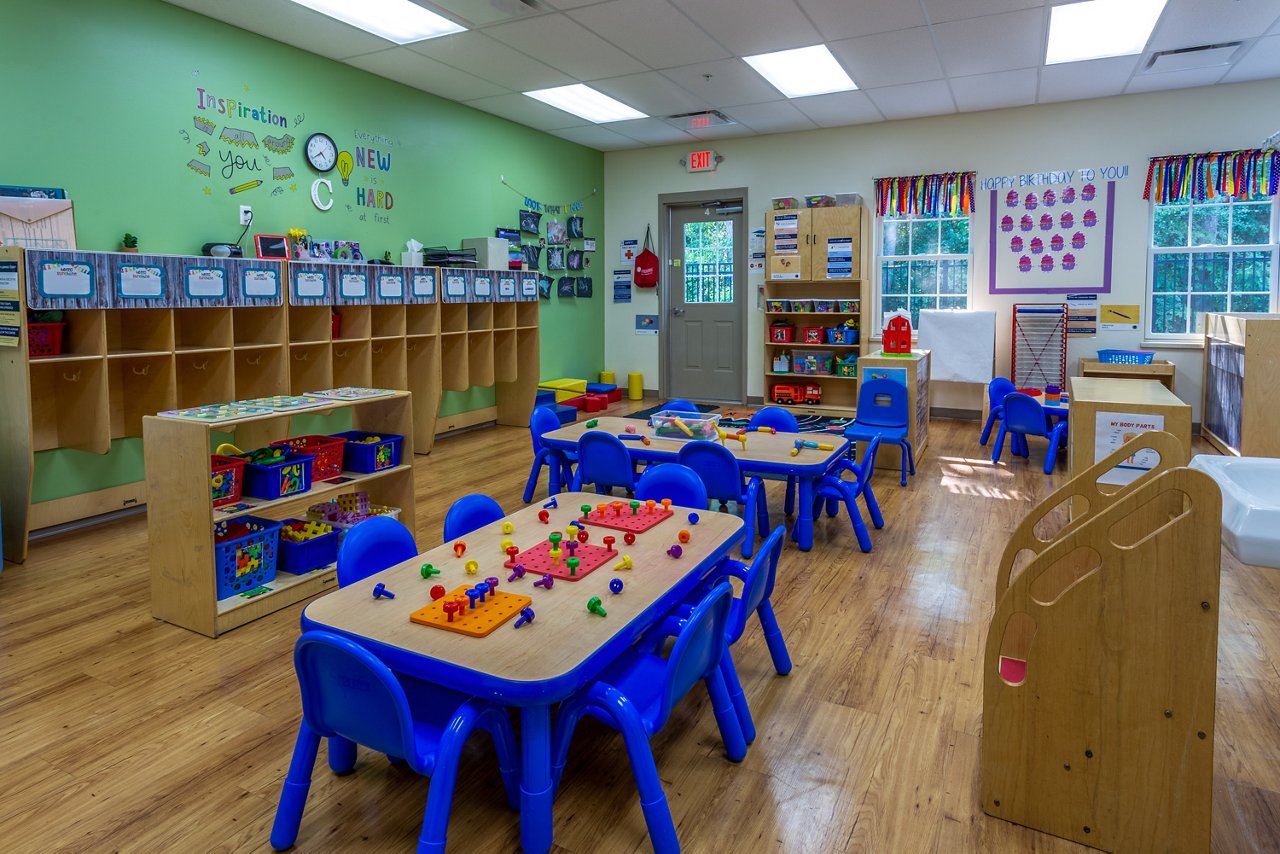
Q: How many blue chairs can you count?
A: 15